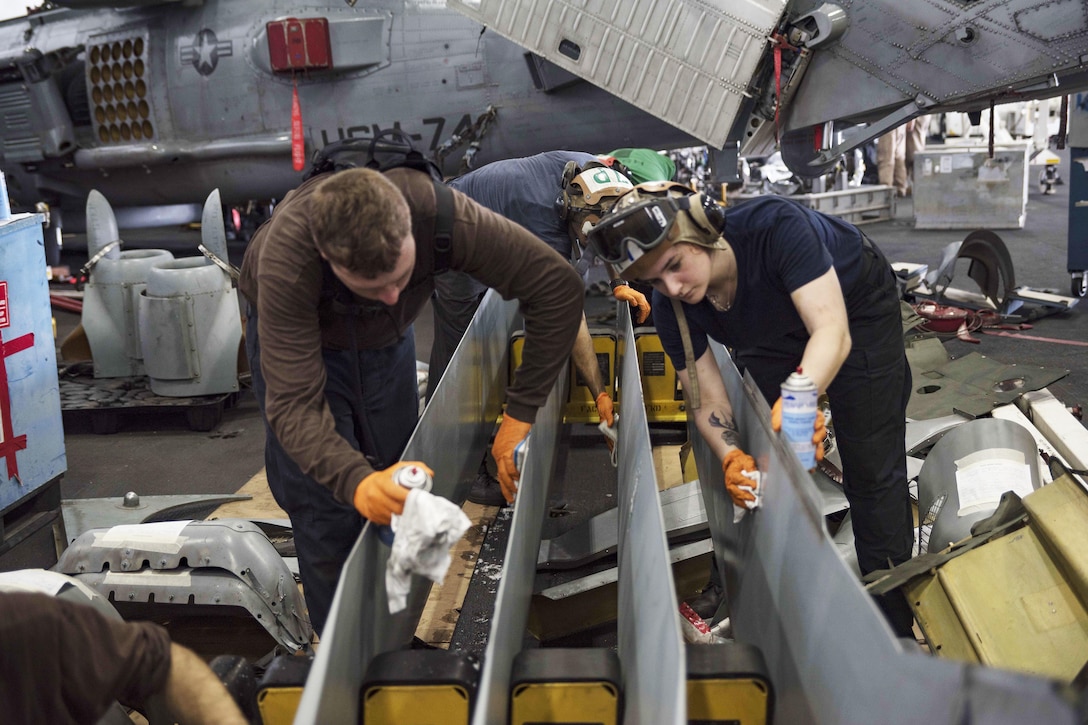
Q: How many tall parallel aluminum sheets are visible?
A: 4